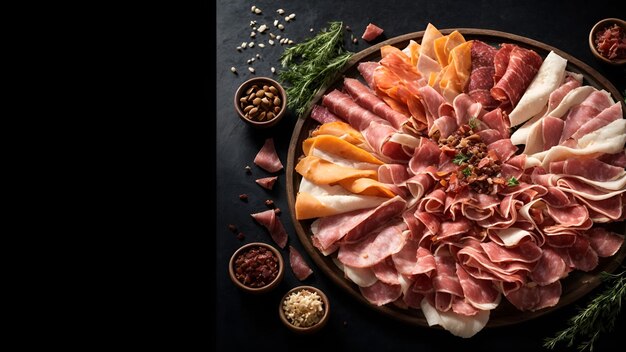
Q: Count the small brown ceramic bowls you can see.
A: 4